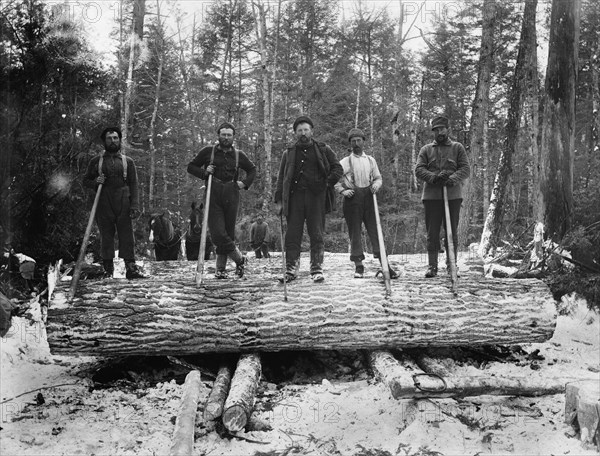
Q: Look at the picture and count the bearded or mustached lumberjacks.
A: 5